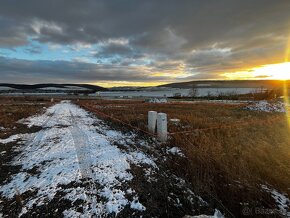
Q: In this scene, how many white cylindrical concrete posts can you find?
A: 2